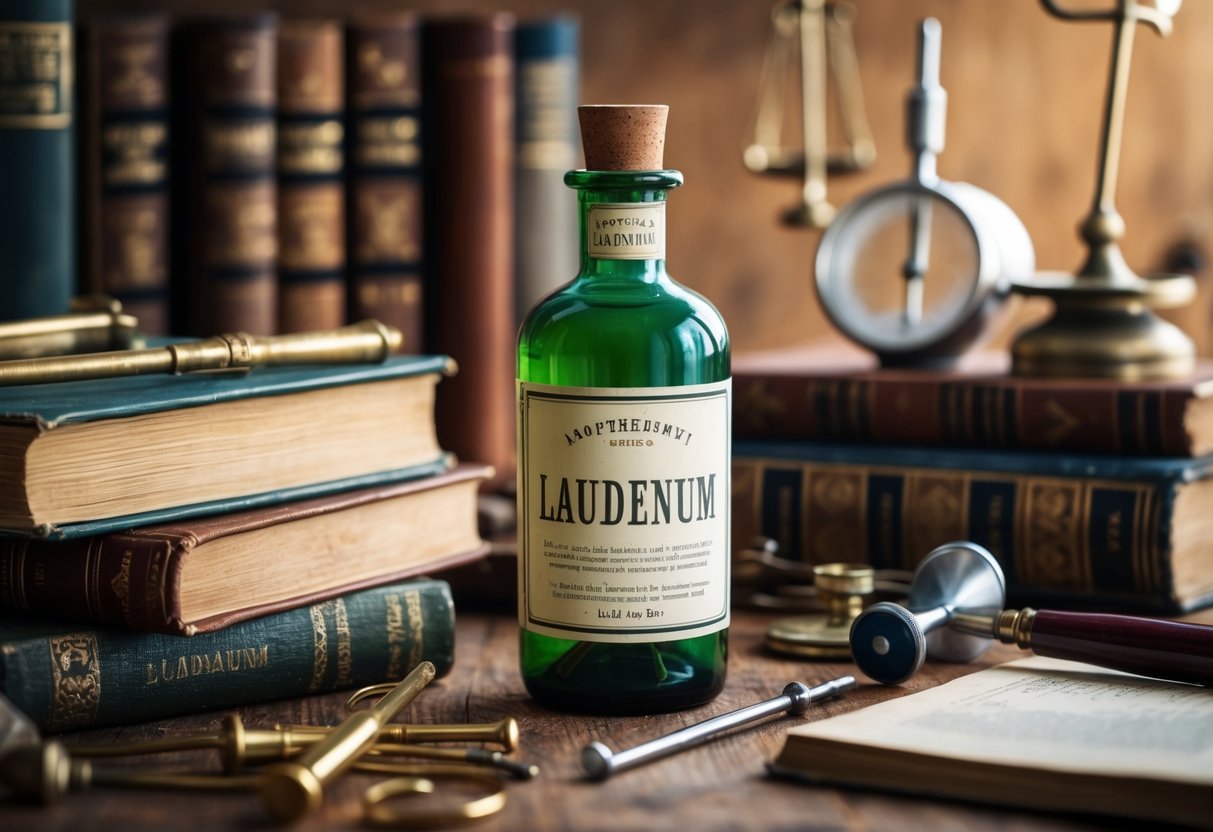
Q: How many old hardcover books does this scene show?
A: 13